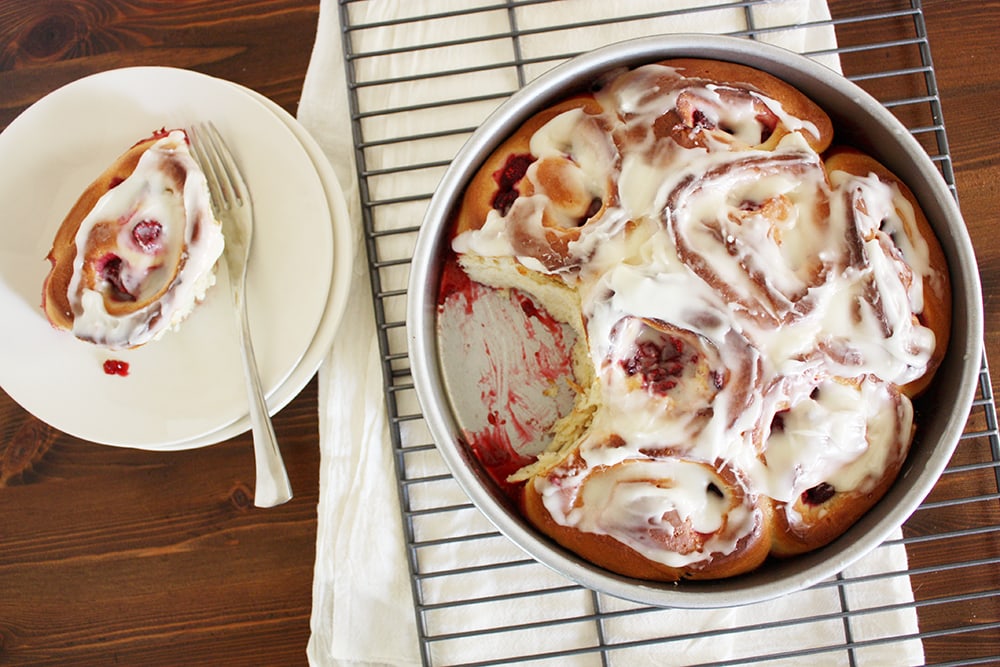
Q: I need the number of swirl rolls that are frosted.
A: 8